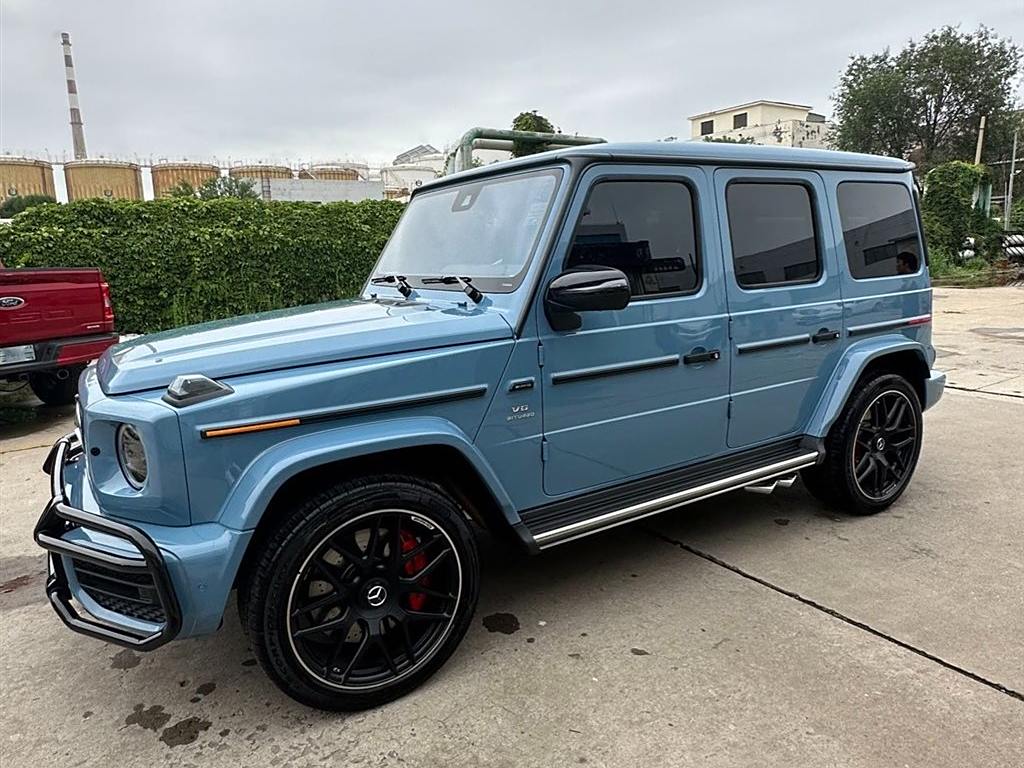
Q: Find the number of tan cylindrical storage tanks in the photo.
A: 5